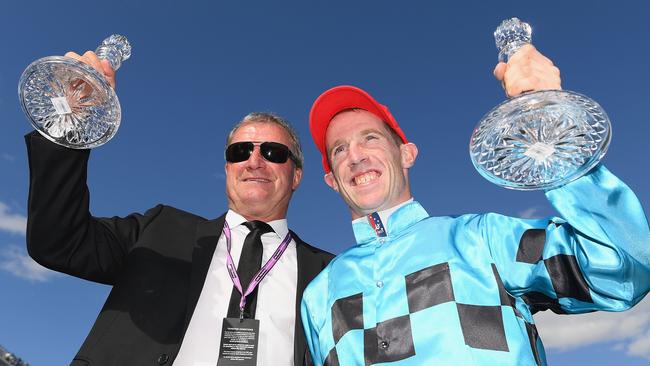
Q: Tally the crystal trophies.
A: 2